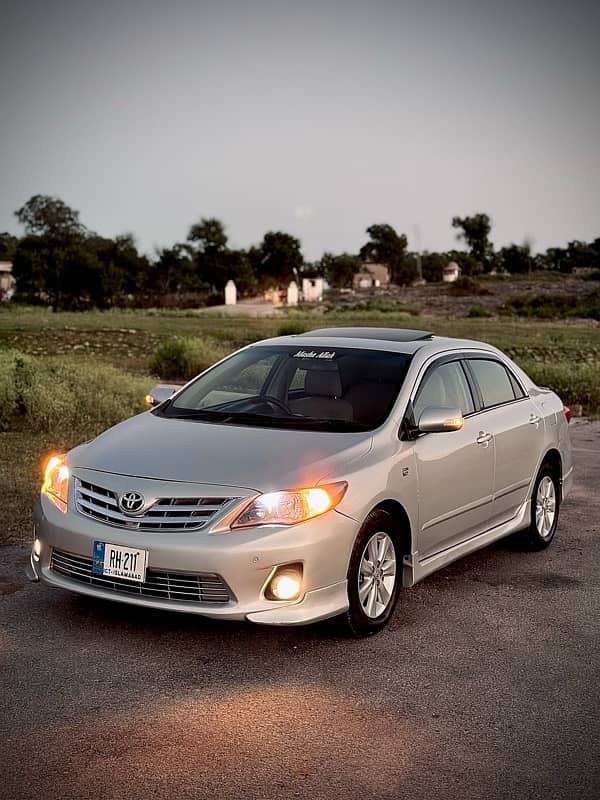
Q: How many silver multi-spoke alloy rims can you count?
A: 2